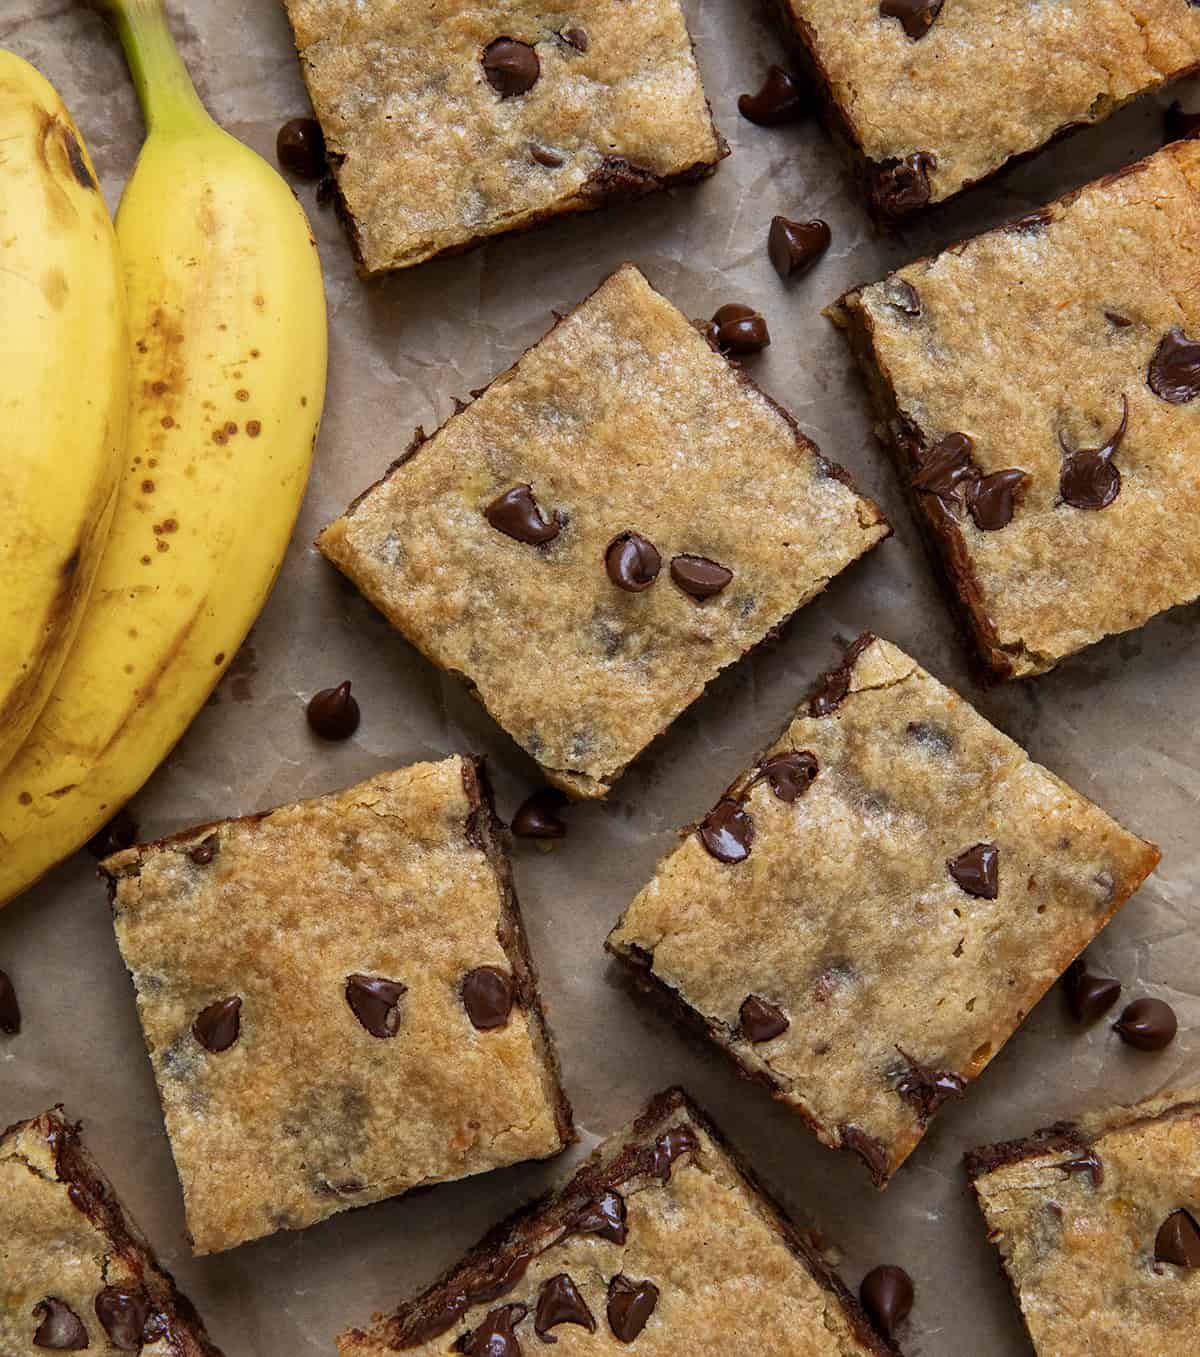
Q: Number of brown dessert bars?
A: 9